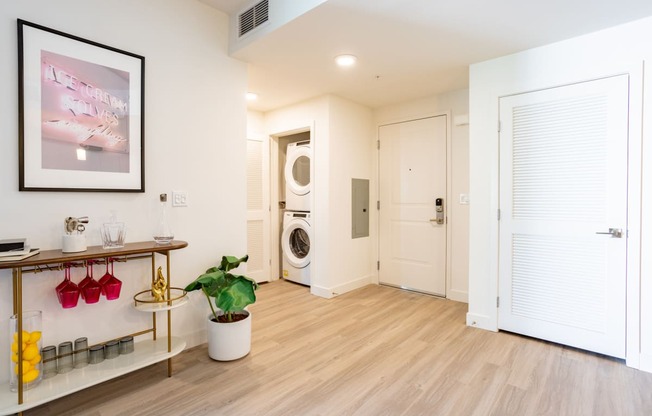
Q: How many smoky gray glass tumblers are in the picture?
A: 6